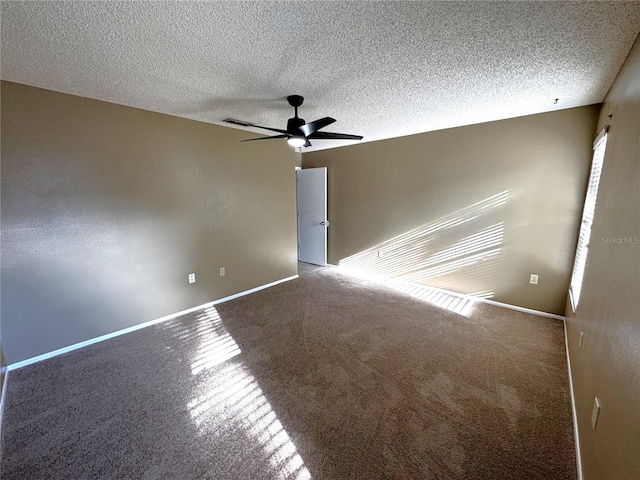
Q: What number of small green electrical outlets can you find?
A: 0